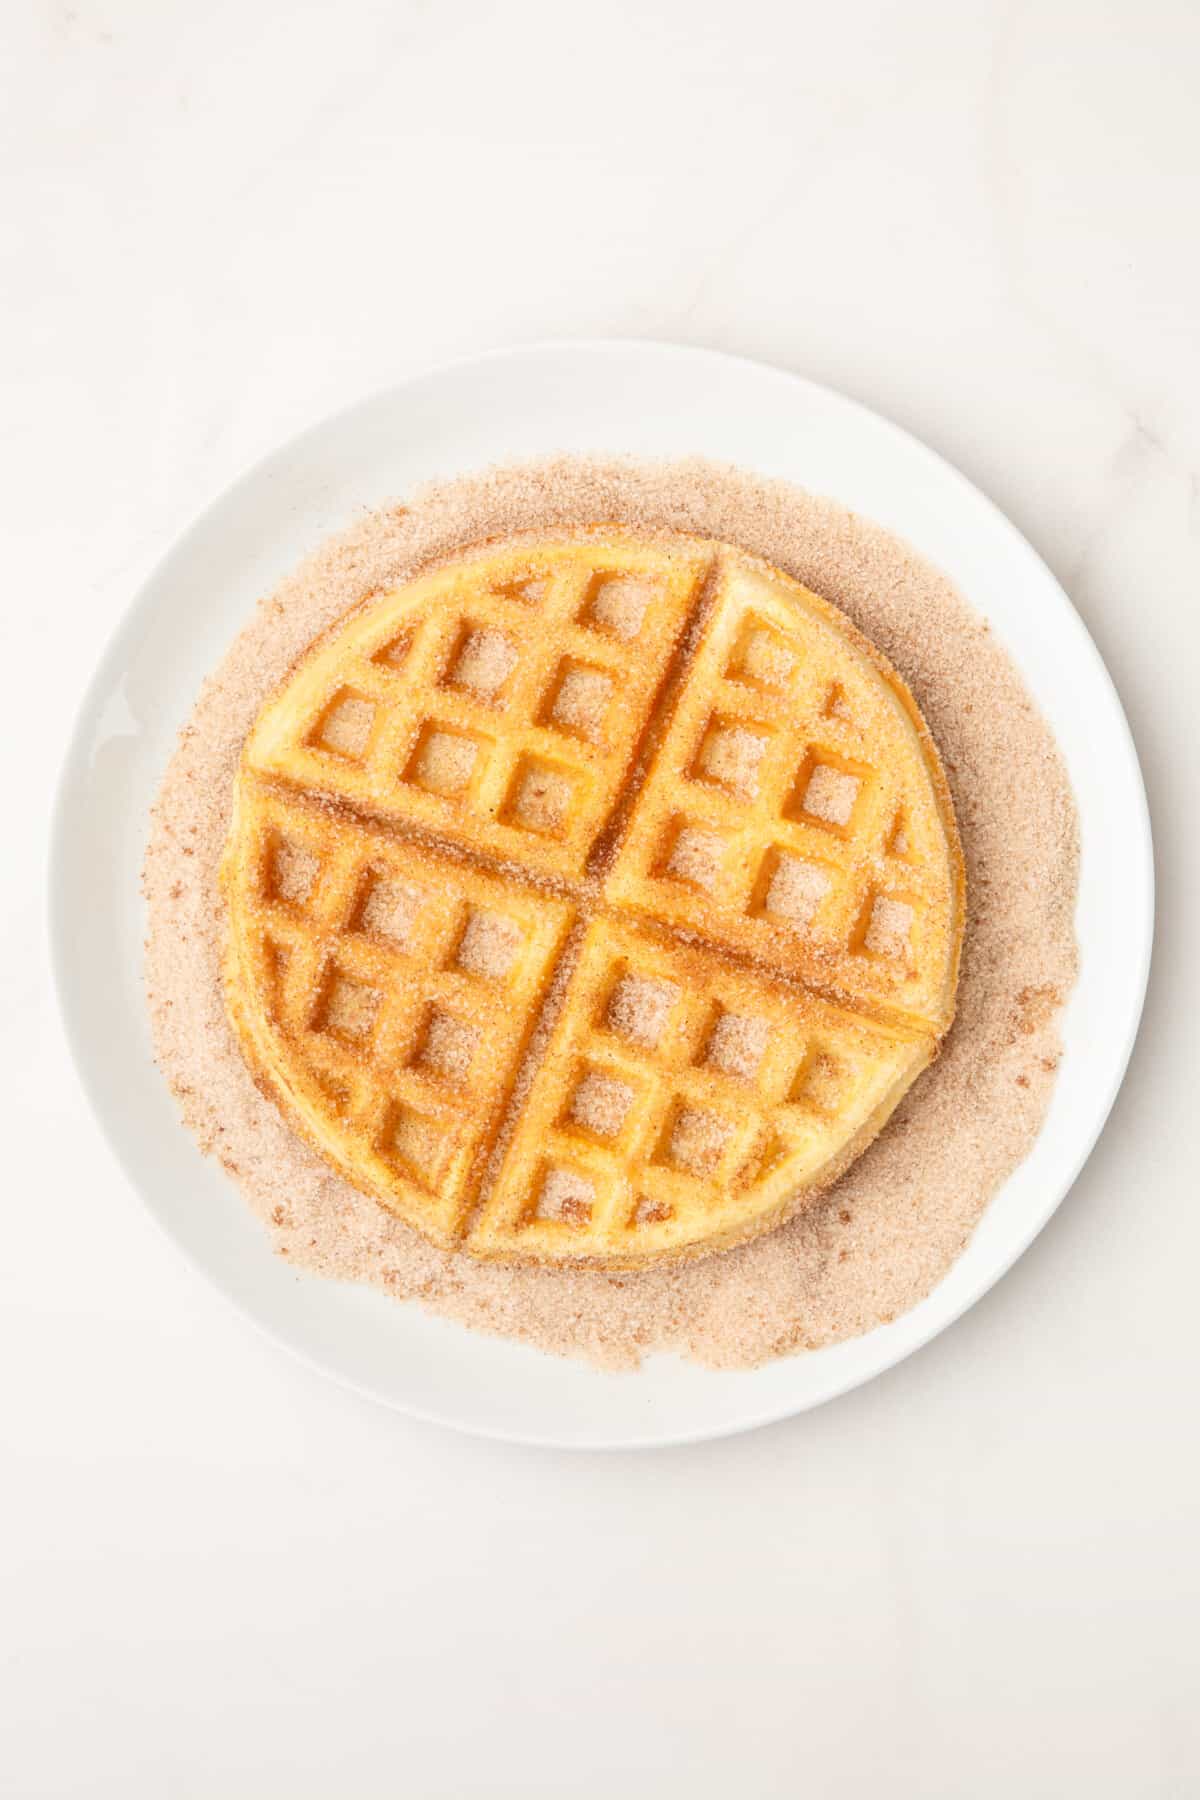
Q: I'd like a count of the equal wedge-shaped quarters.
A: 4